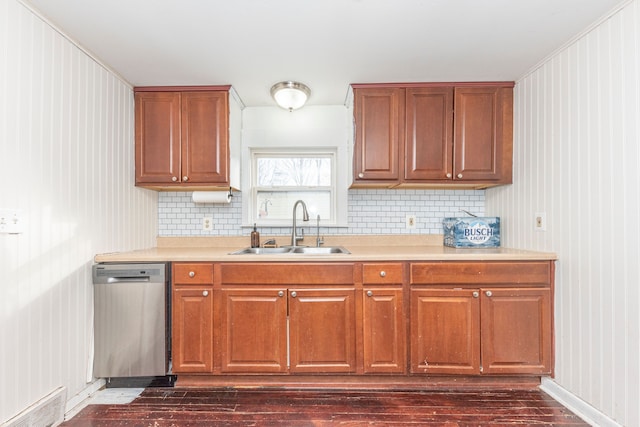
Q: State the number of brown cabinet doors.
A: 11